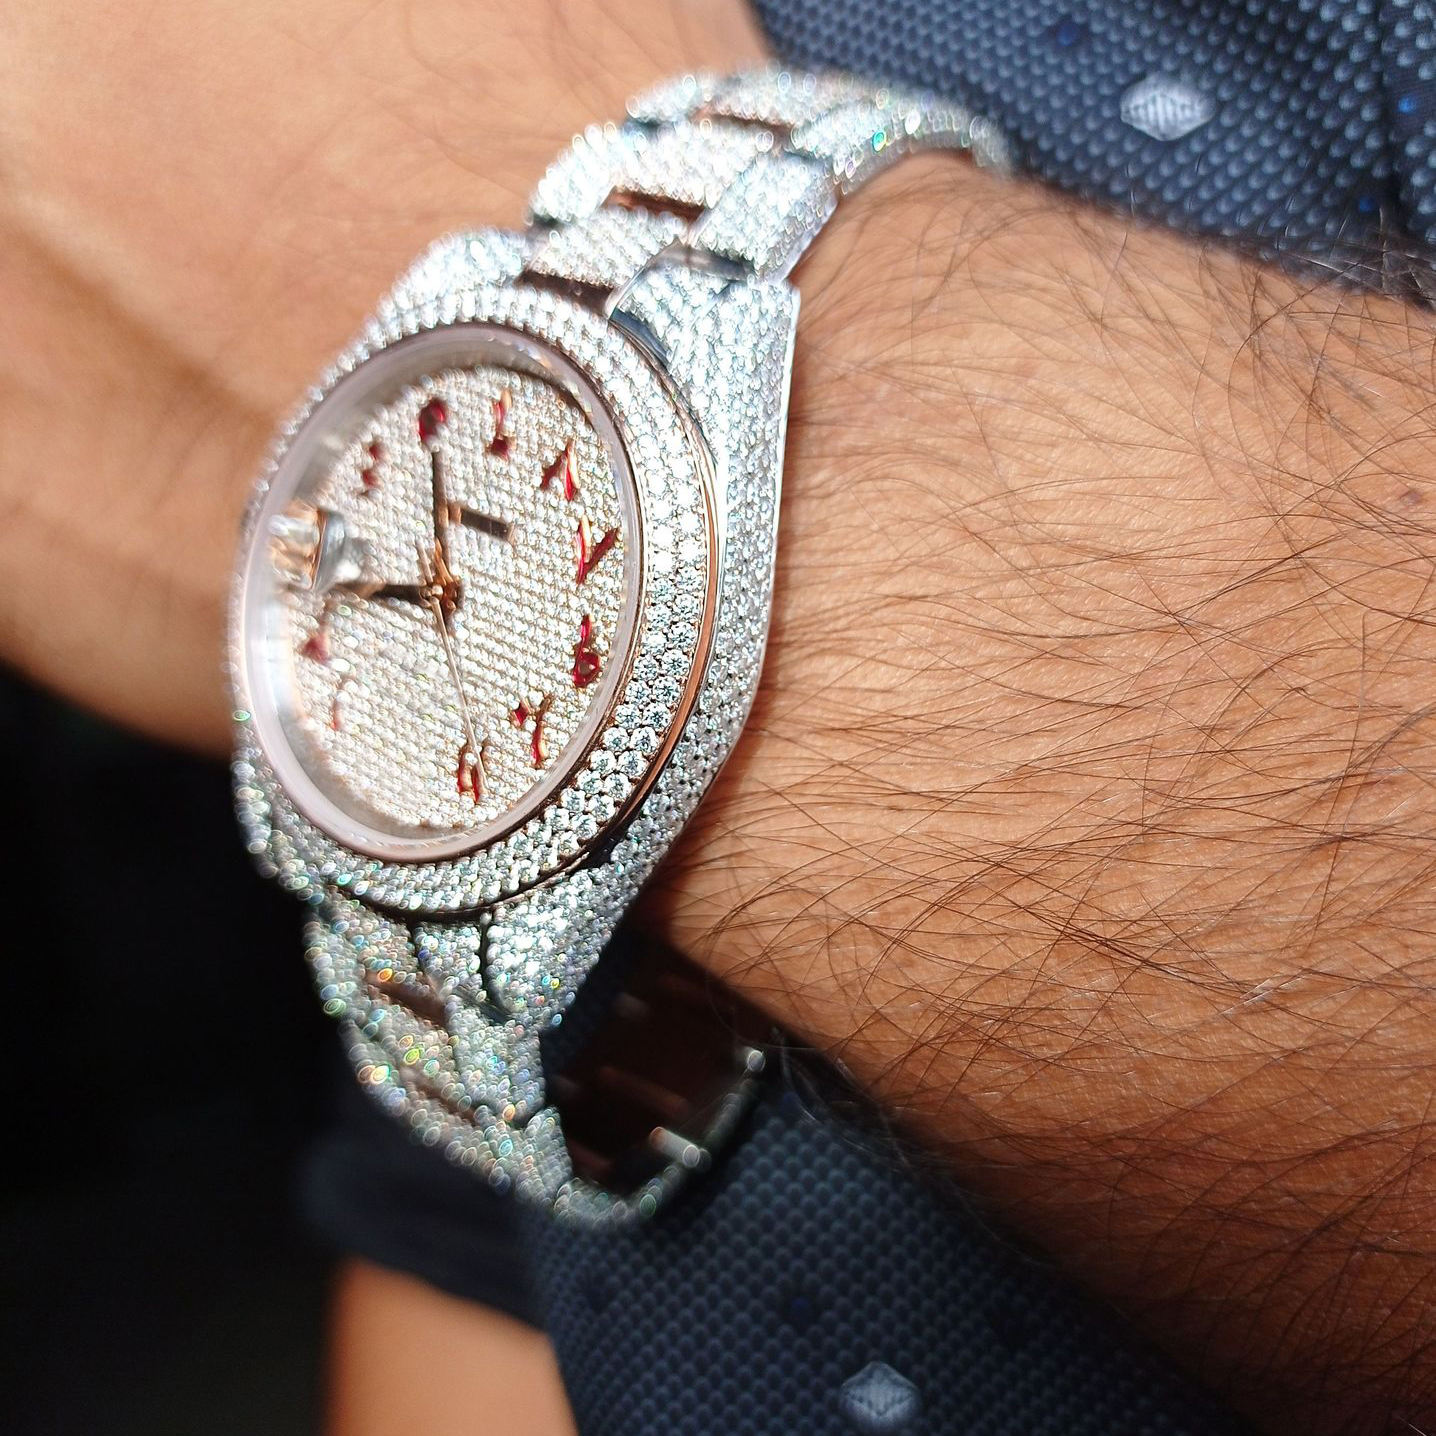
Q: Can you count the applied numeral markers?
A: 10